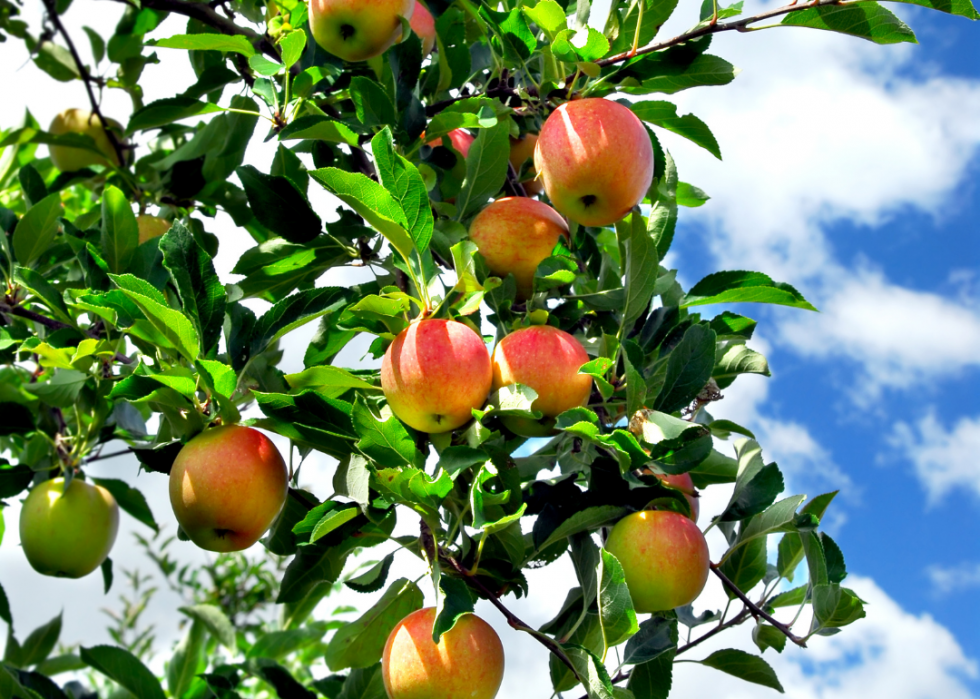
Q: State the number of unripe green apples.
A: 1